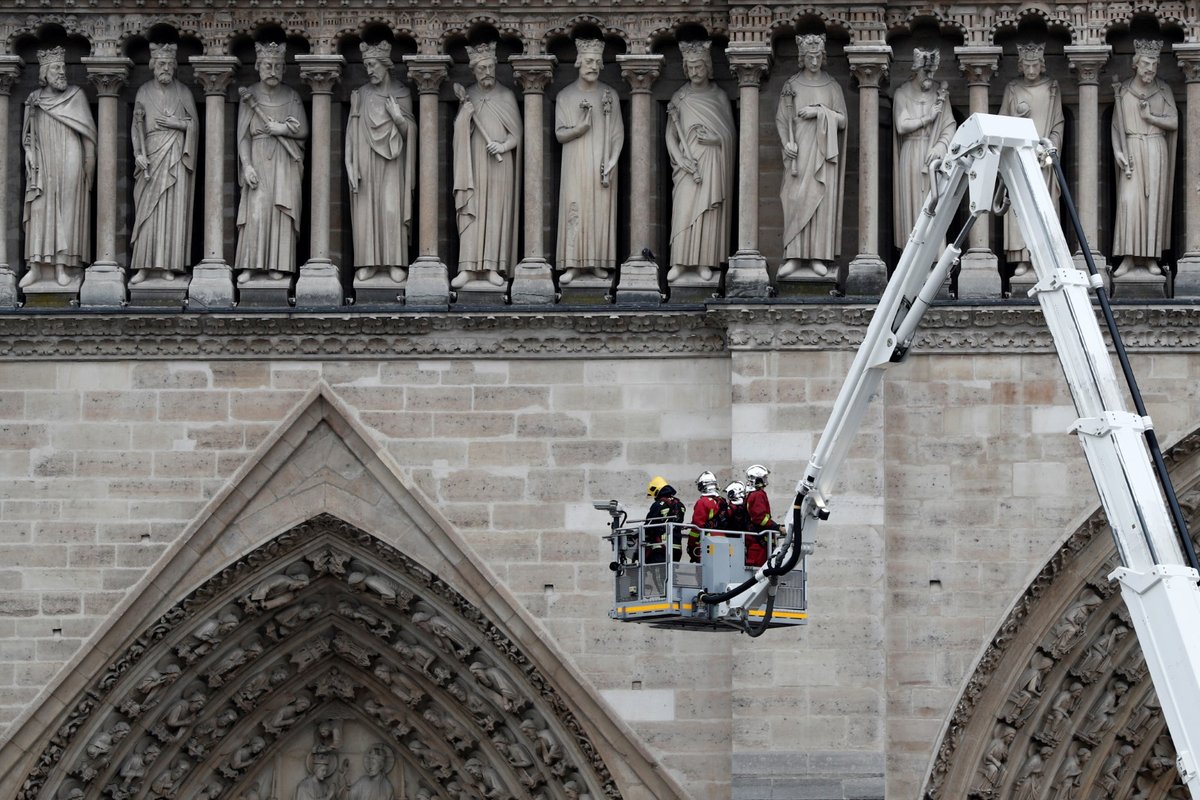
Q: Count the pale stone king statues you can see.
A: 11